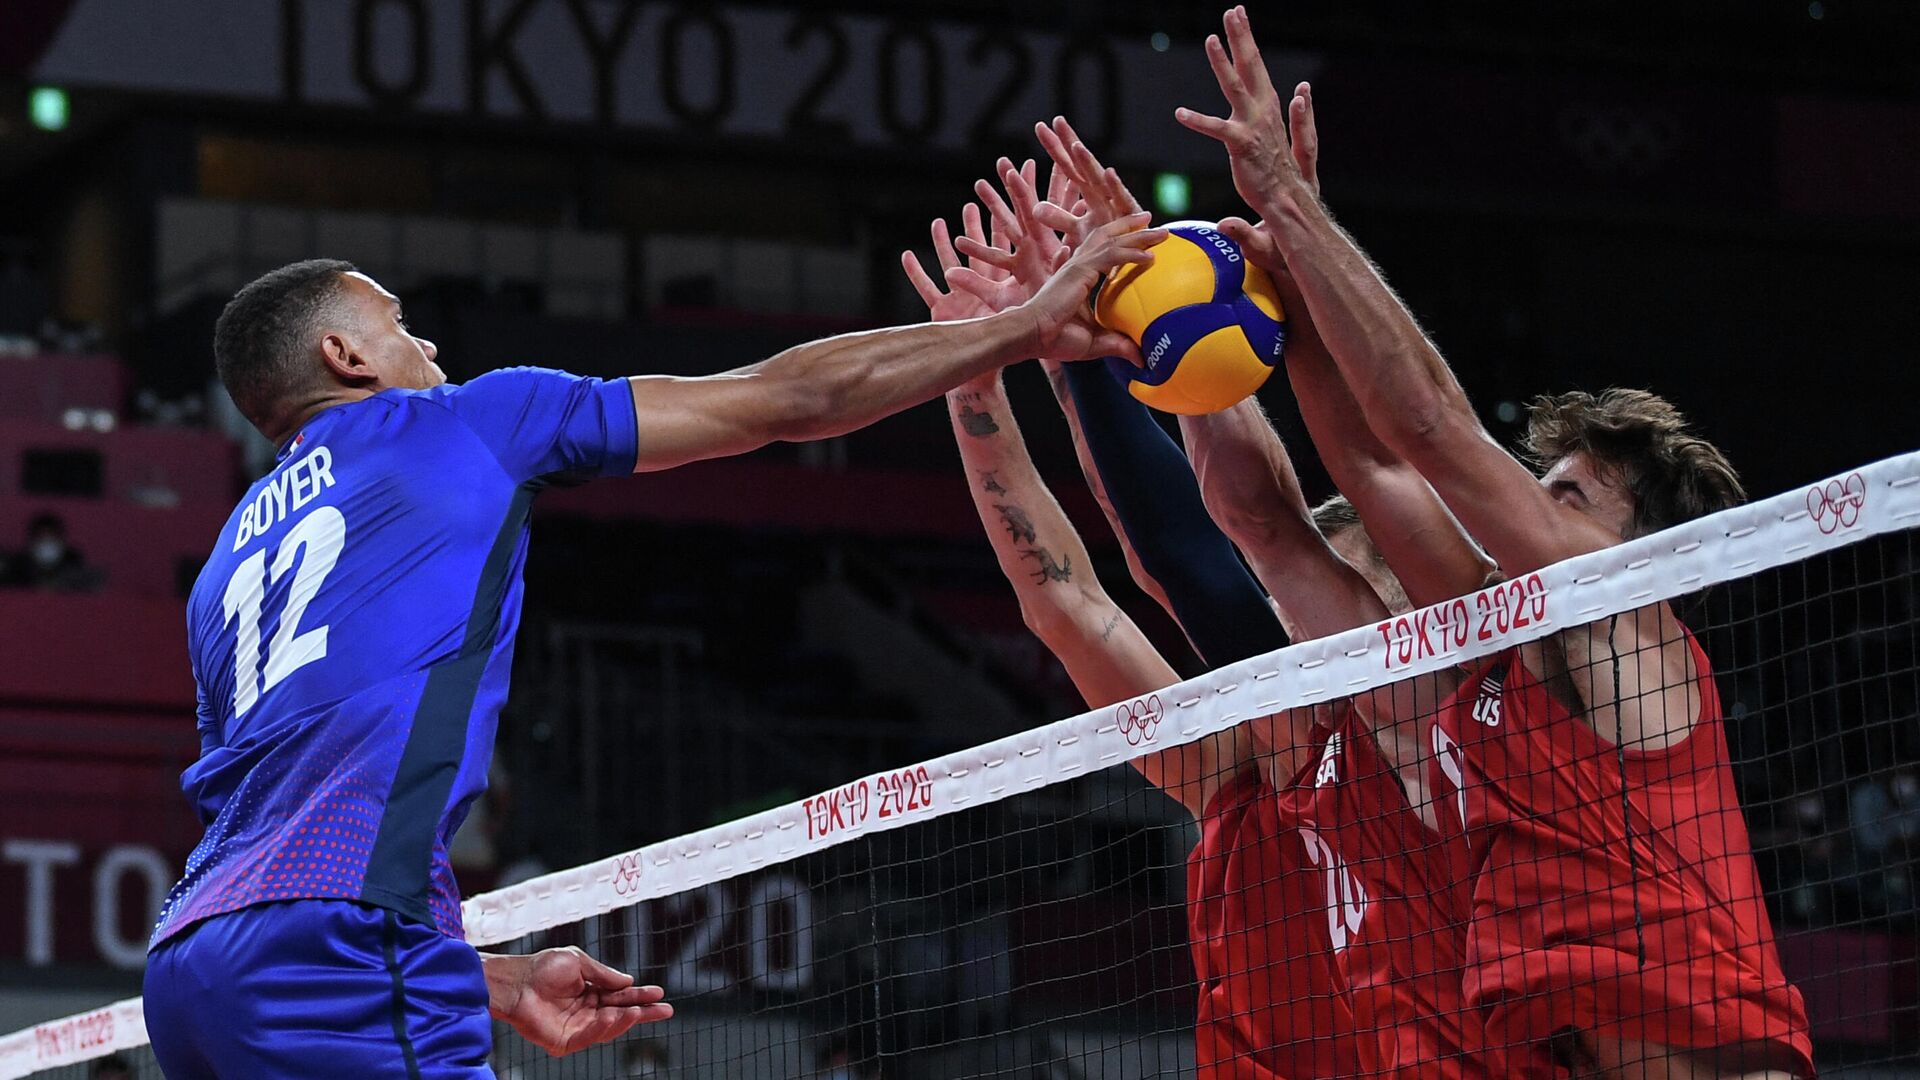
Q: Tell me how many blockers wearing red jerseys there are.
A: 3